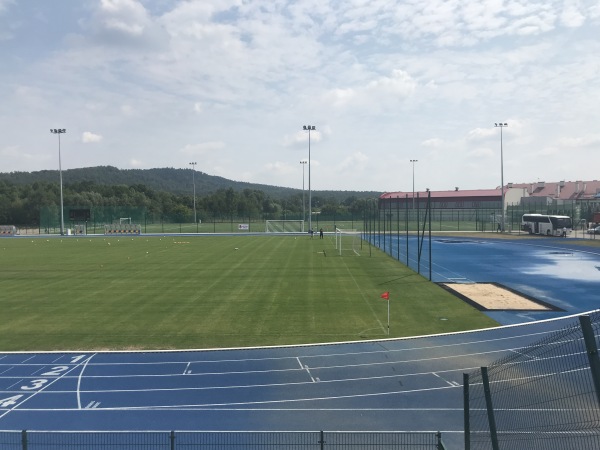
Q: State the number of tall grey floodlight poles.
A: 6